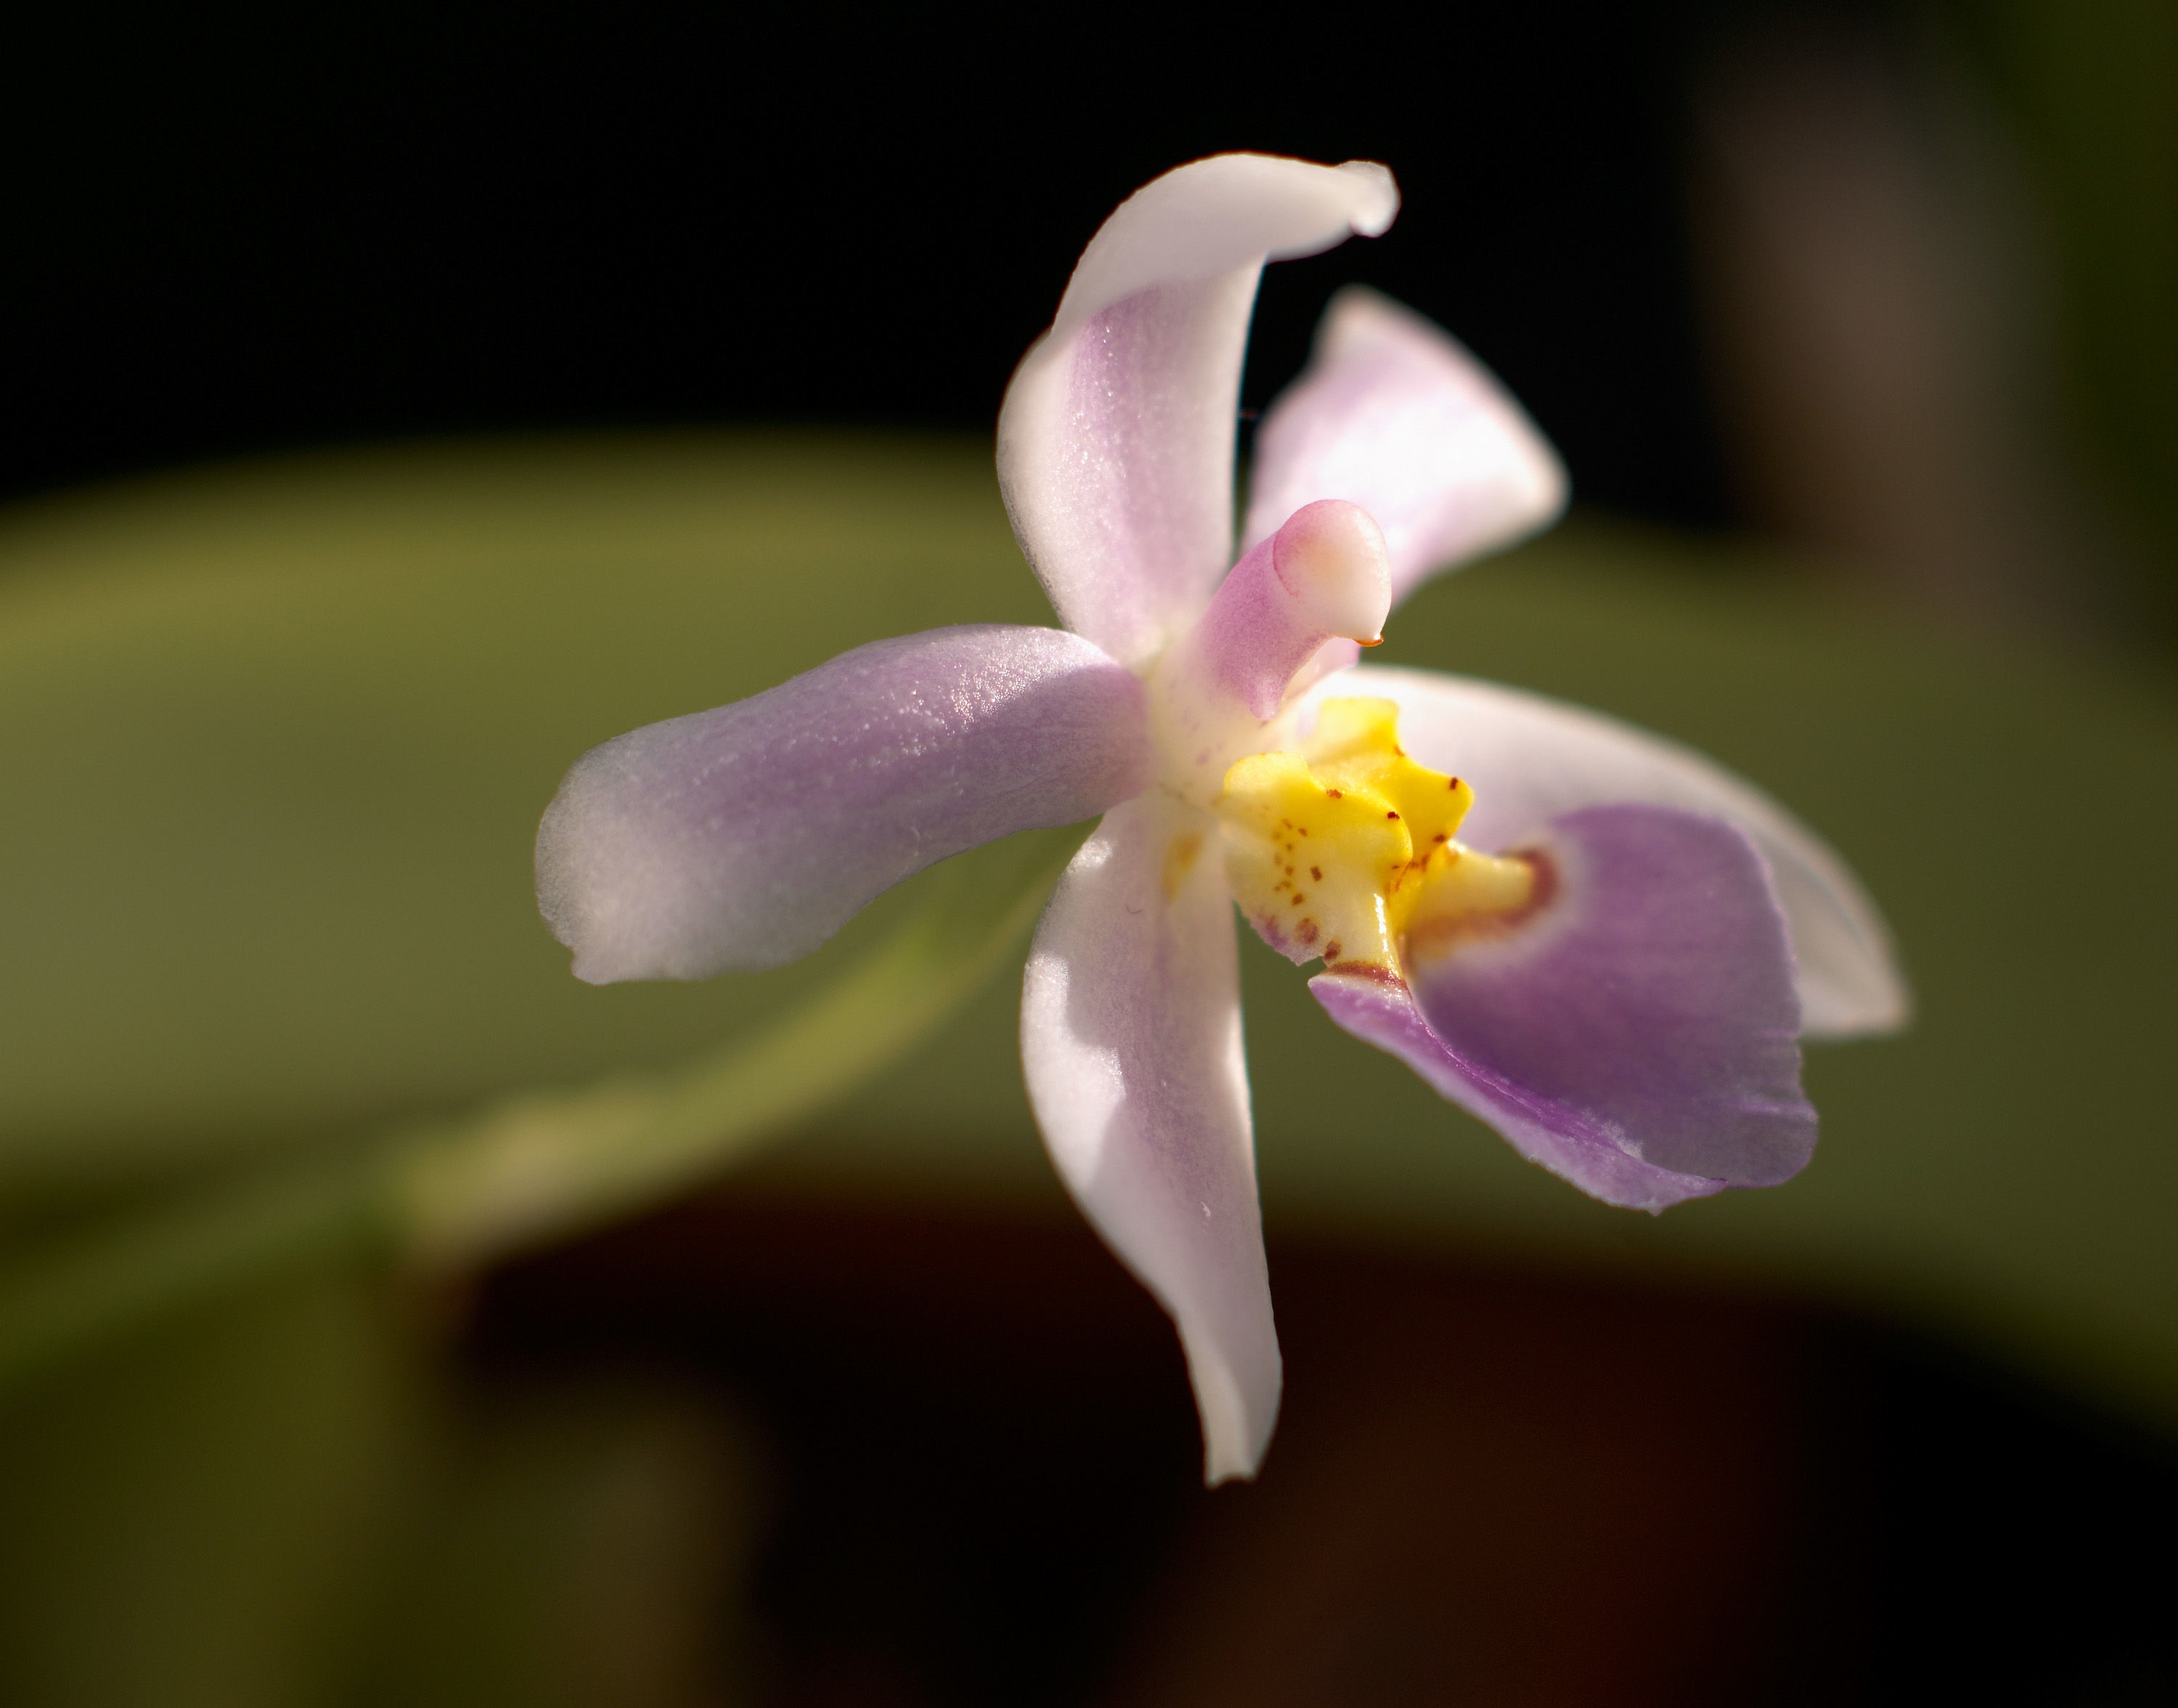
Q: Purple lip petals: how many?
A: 1